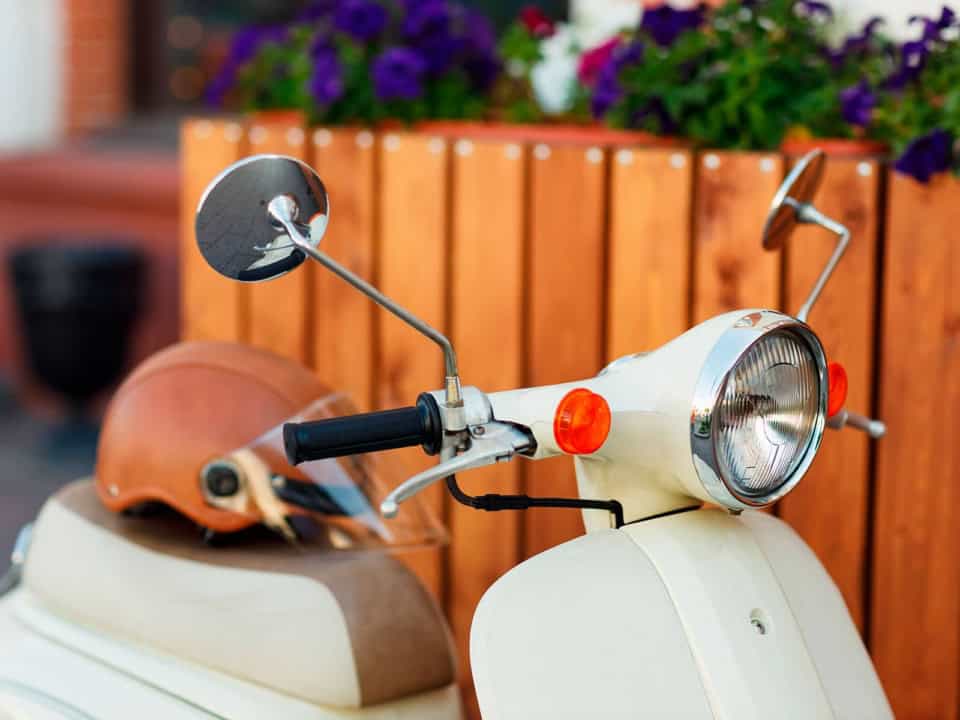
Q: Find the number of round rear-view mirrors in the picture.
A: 2